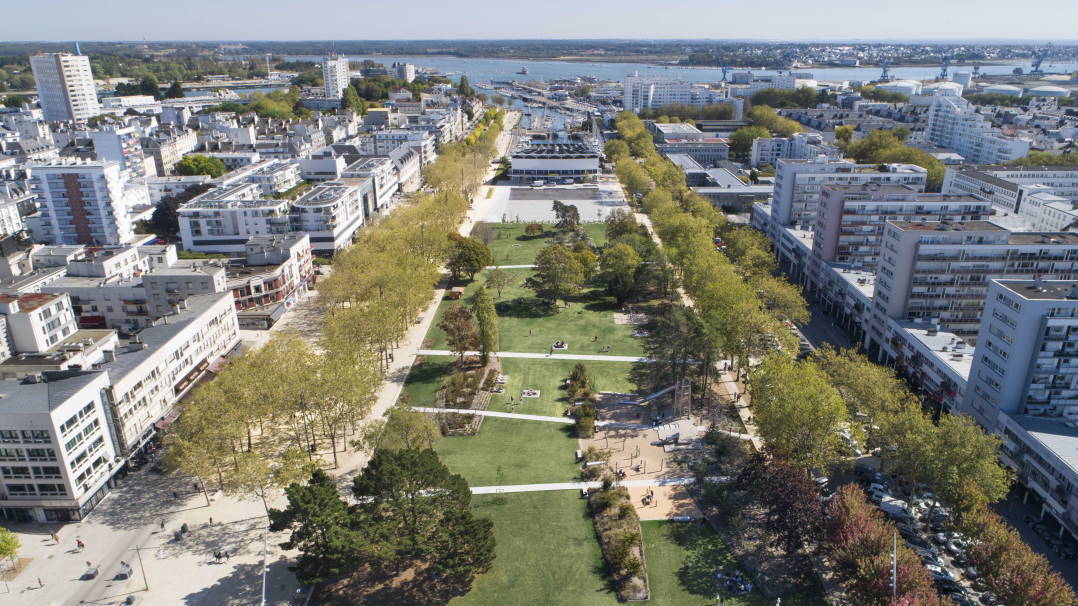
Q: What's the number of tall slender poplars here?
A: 1